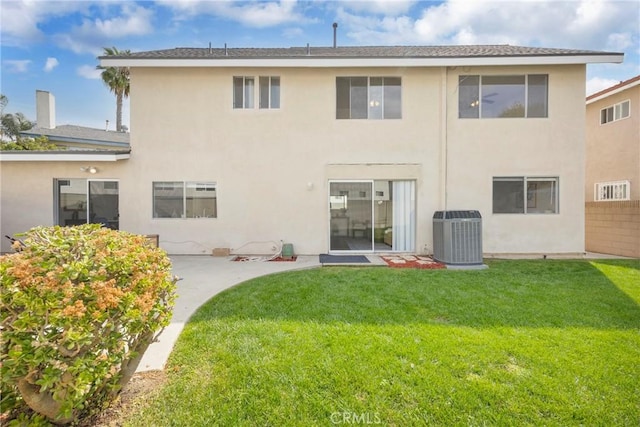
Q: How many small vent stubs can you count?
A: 3